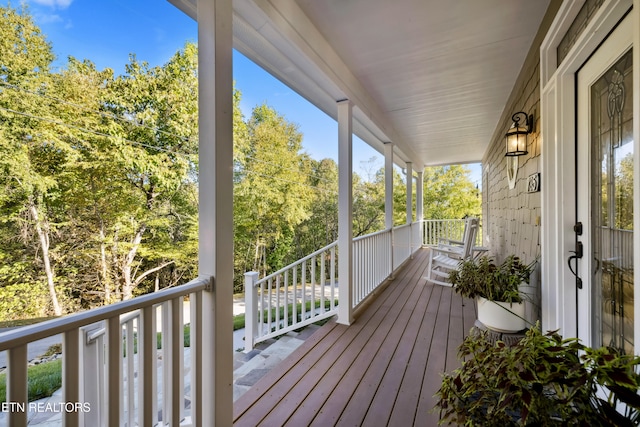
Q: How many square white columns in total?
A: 5